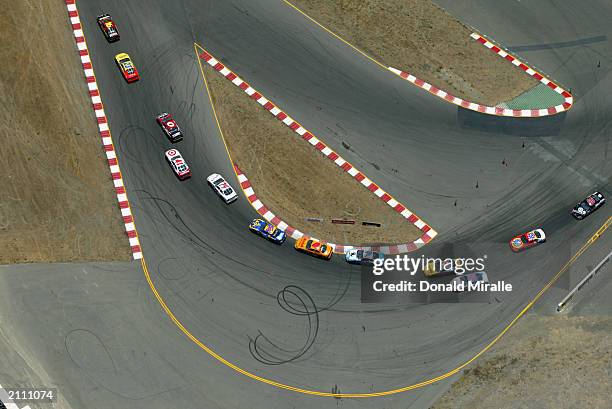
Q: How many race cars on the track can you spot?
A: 12